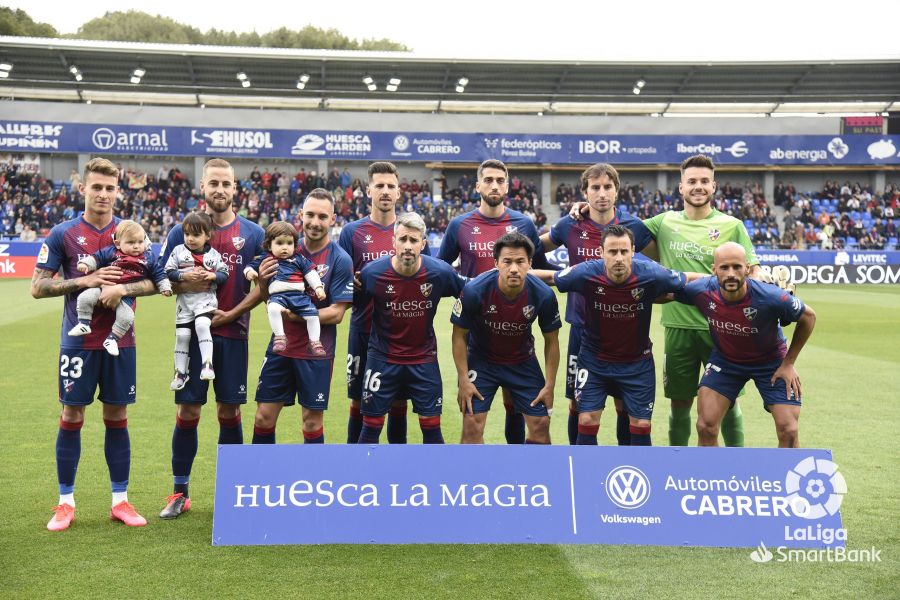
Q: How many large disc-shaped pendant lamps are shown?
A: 0